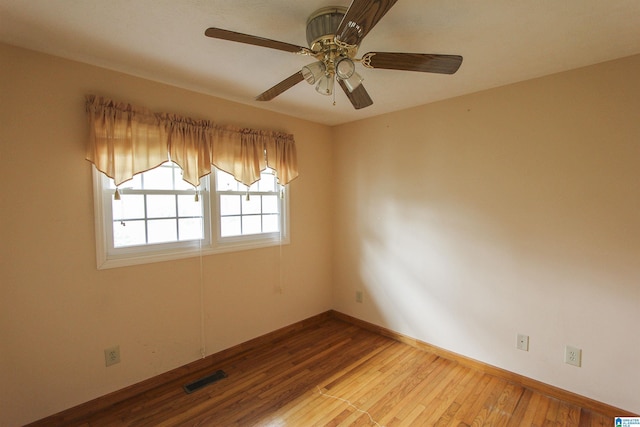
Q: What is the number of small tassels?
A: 4